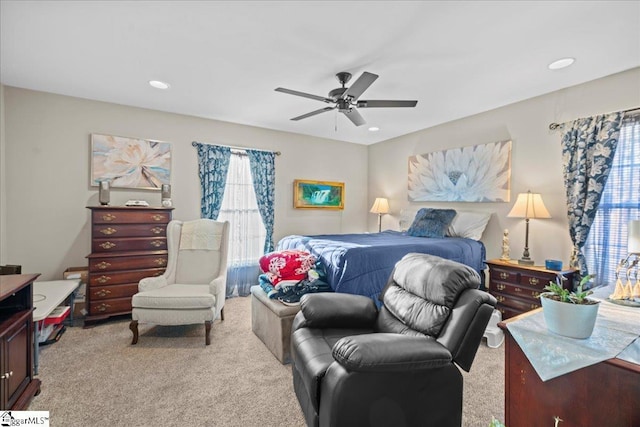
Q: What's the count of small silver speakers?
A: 2